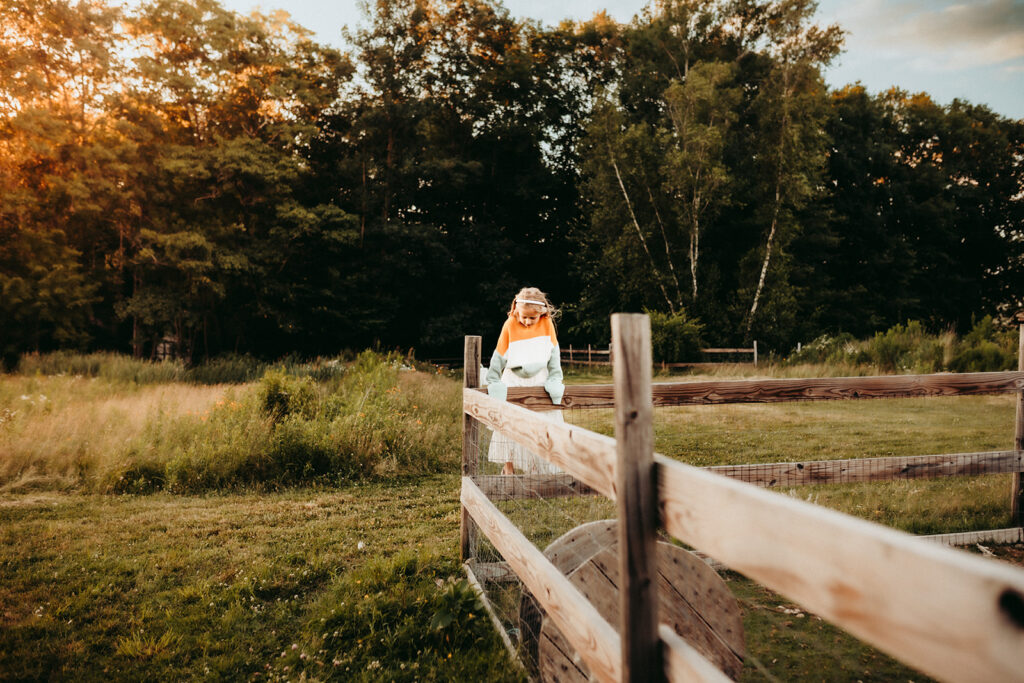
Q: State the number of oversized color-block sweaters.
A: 1